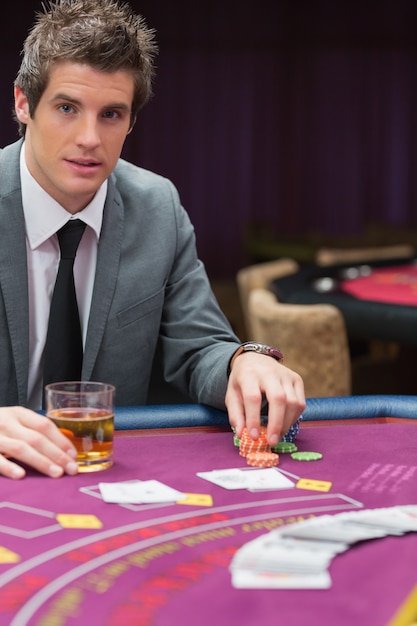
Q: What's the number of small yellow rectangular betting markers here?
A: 4